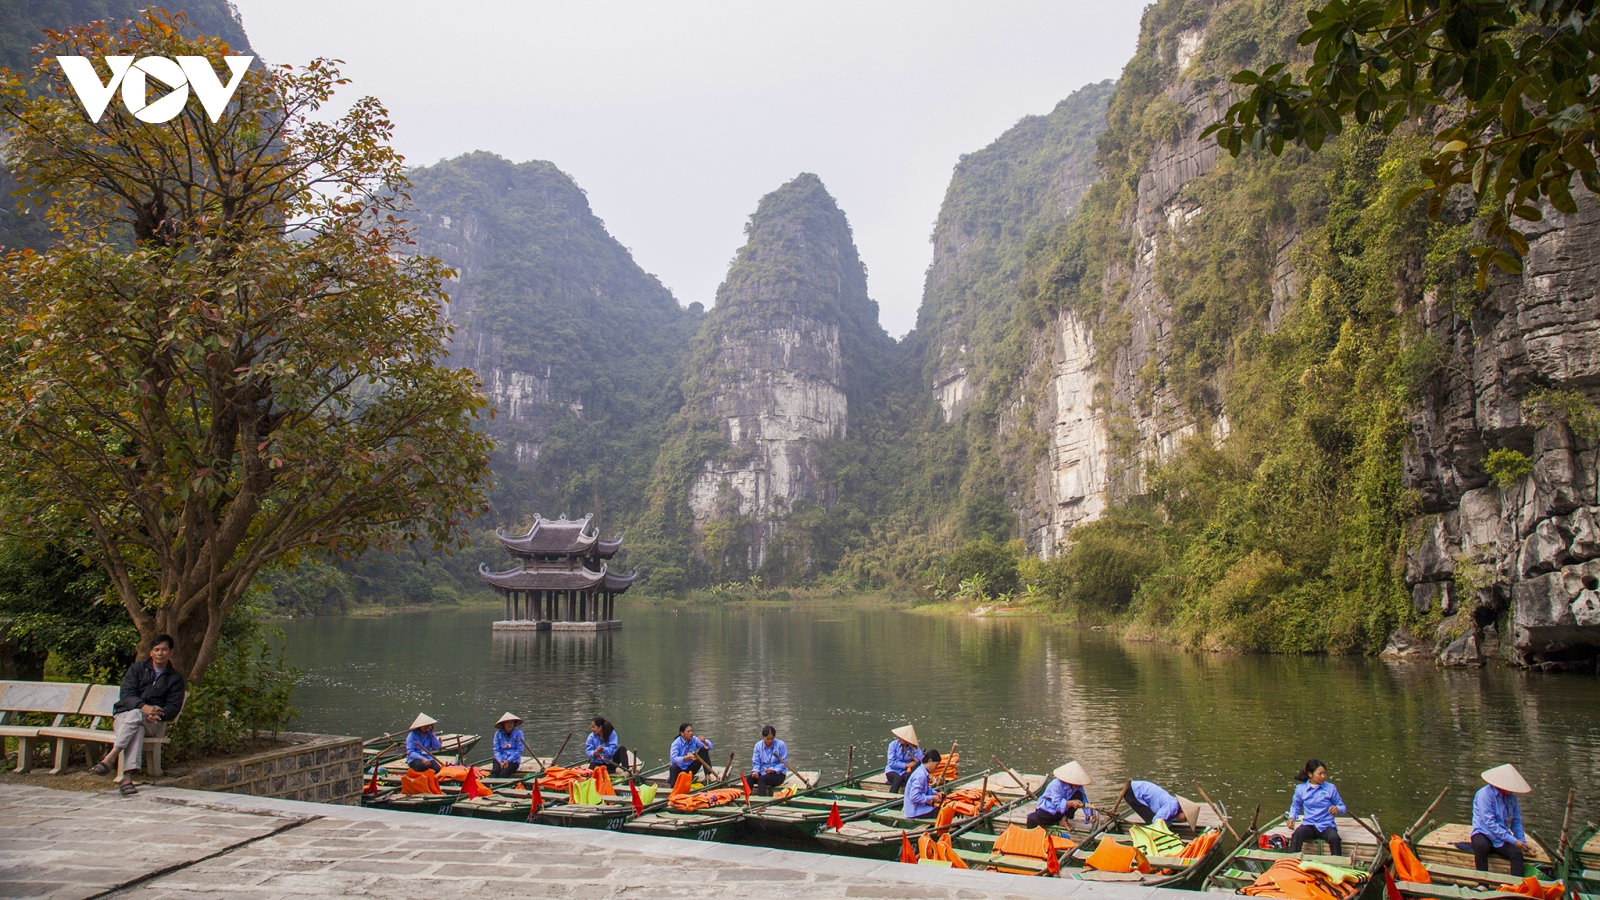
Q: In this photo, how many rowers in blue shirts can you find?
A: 11